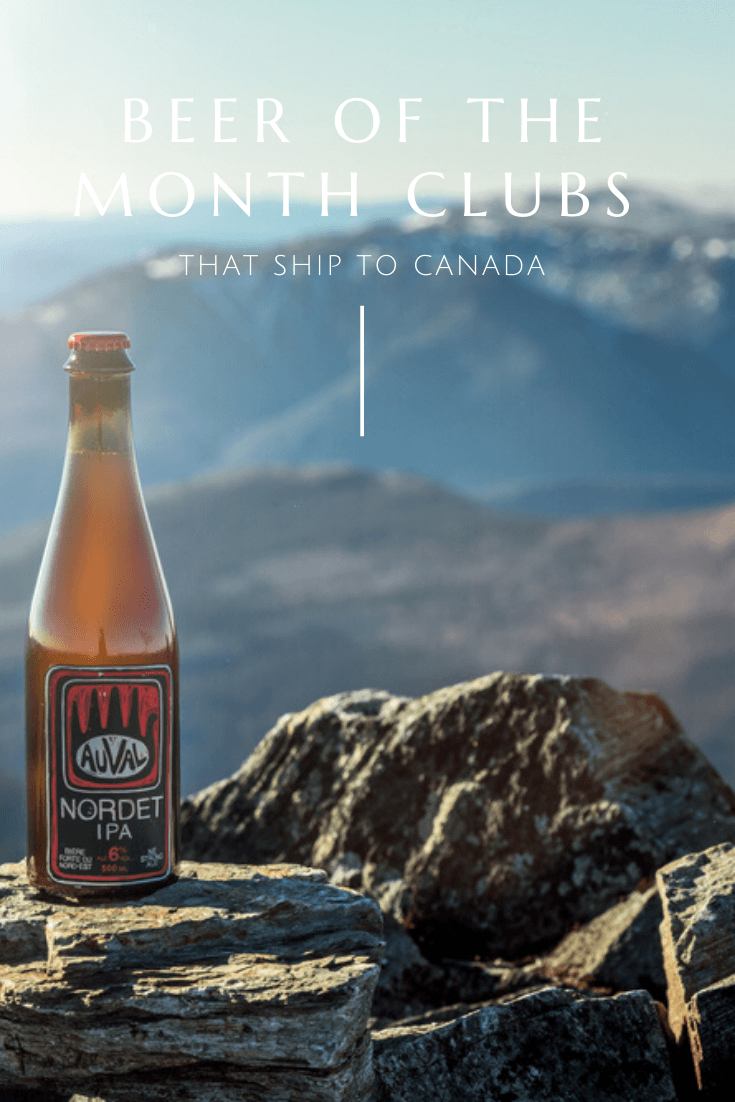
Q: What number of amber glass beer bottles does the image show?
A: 1